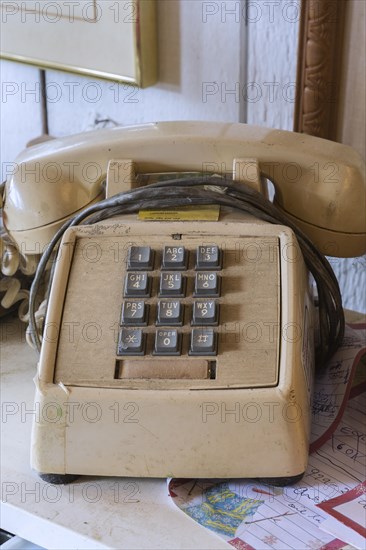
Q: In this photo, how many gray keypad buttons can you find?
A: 12